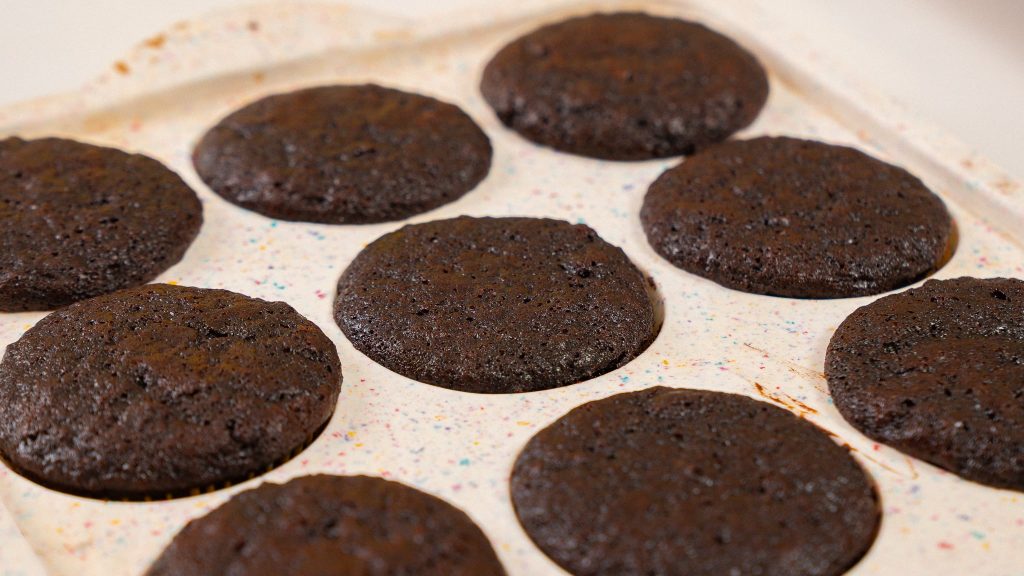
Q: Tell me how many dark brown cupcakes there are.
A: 9